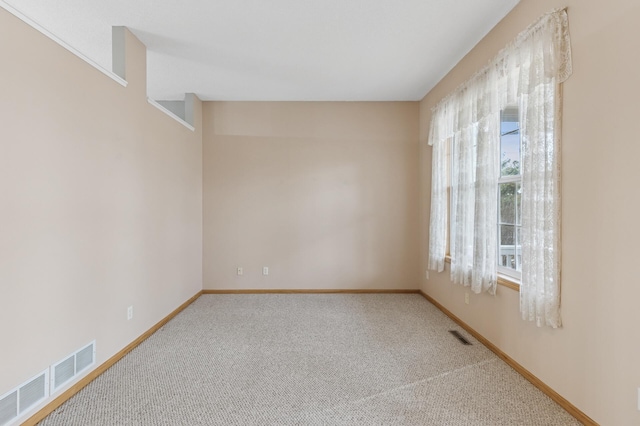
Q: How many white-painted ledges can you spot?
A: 2